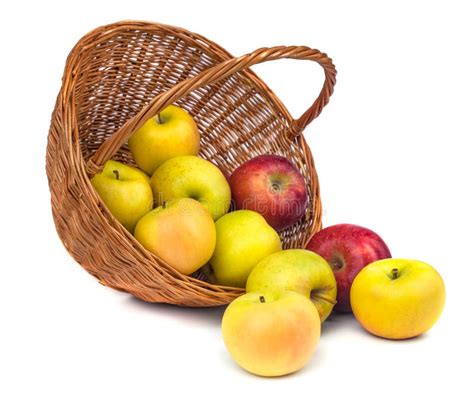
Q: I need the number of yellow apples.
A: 8